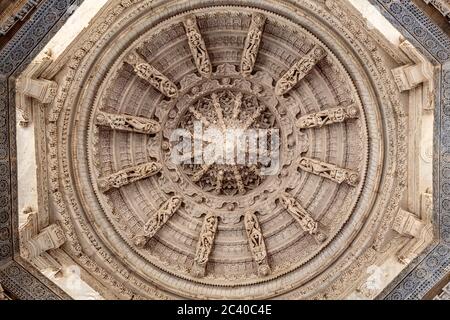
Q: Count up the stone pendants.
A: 12